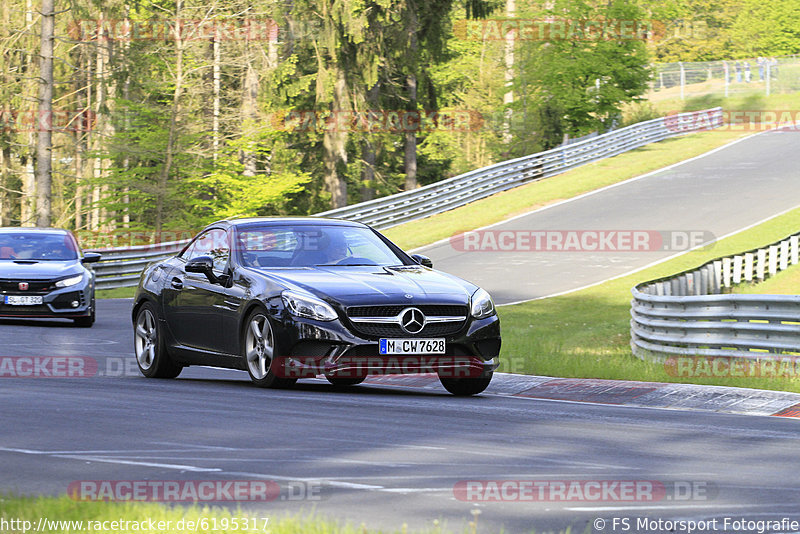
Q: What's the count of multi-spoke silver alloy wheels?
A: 2